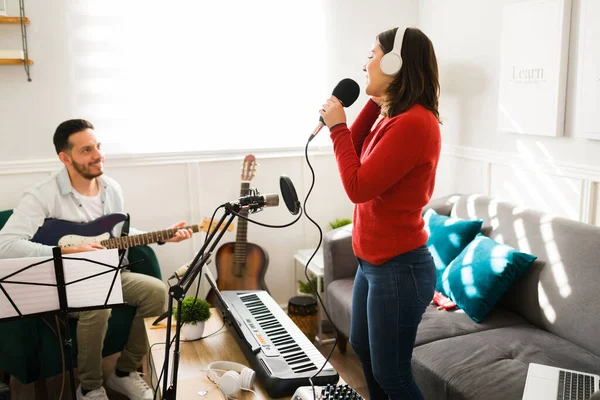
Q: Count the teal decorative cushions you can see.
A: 2